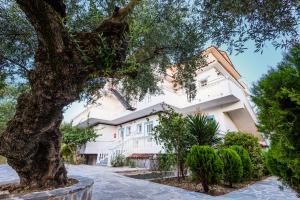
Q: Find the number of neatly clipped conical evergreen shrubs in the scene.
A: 3